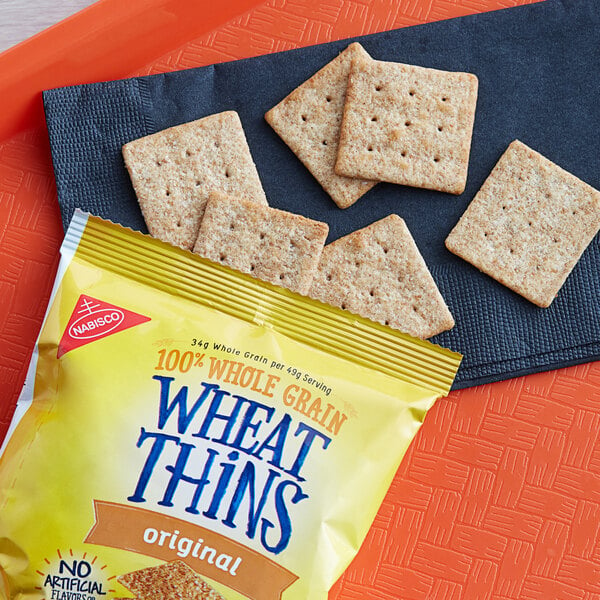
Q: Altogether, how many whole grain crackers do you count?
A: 6